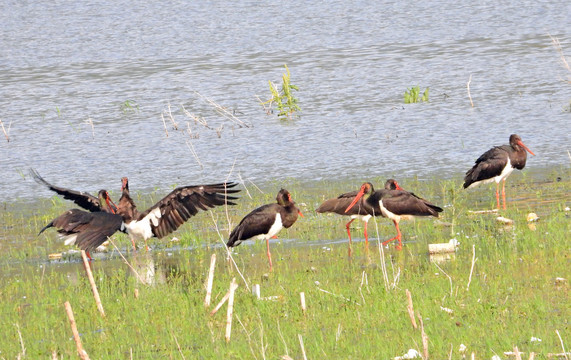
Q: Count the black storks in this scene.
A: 6